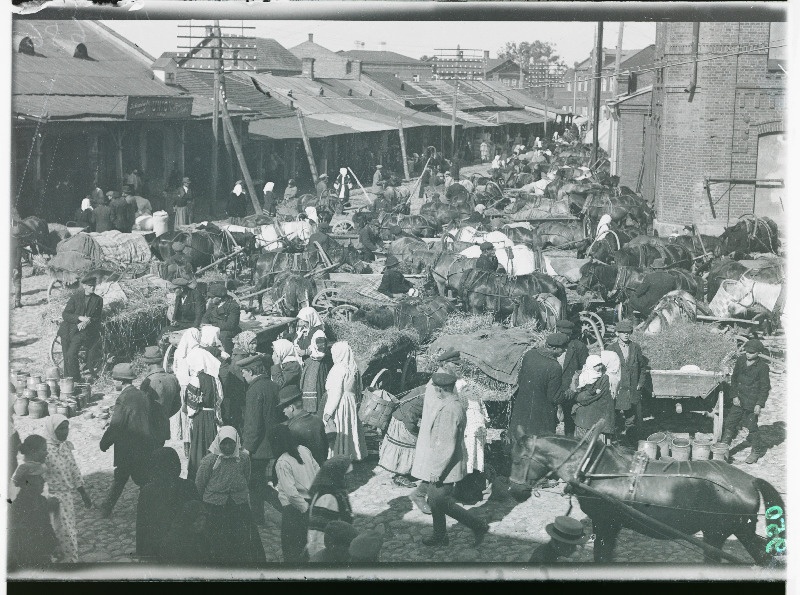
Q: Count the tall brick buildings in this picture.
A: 1